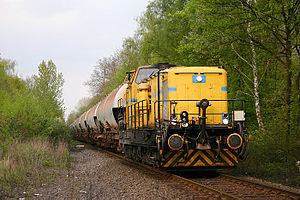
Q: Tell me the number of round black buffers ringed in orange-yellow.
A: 2